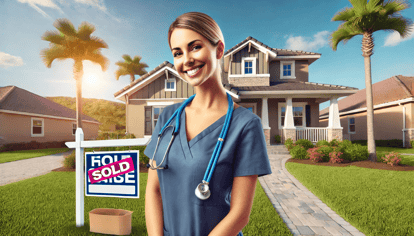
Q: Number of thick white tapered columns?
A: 3